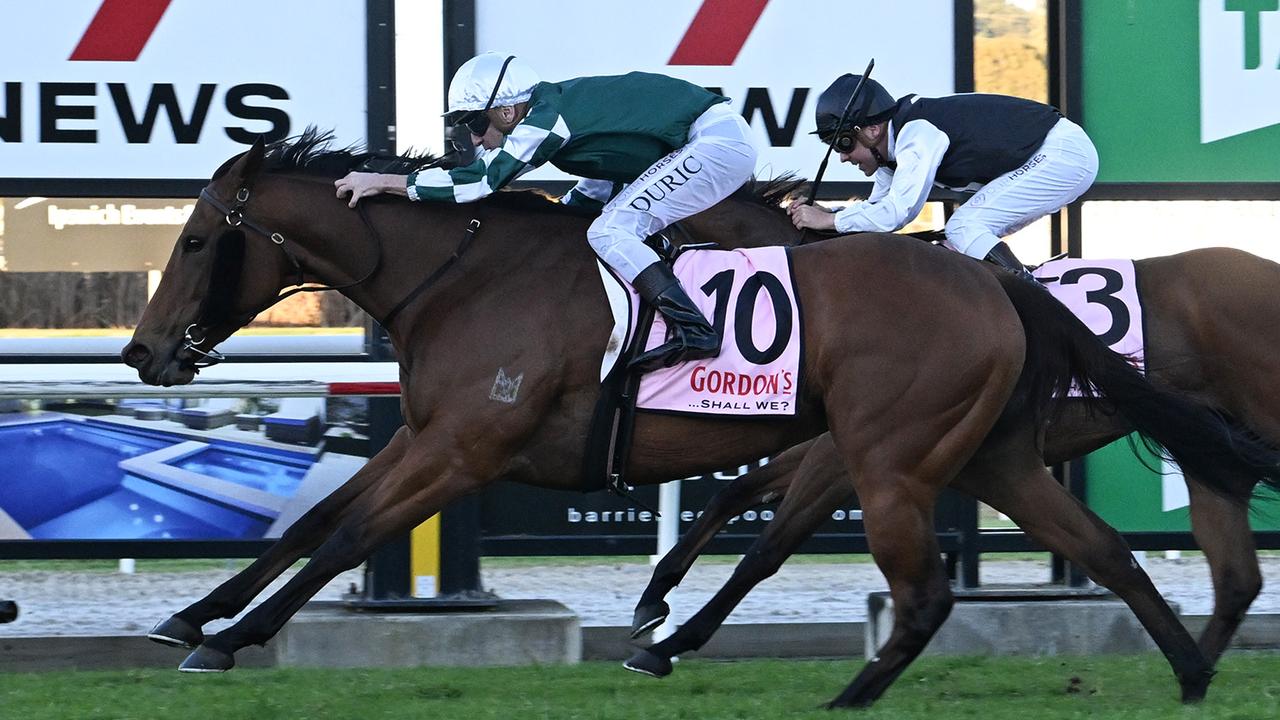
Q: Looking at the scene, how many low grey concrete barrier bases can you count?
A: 2